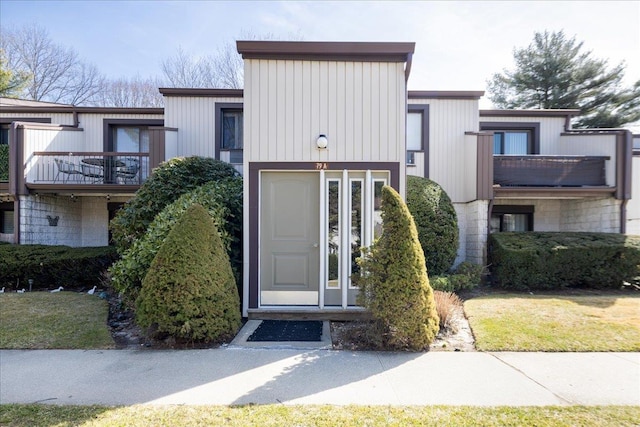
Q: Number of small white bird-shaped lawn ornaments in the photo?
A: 4